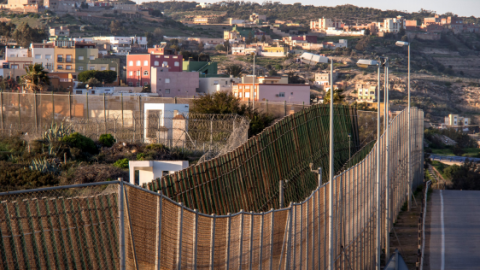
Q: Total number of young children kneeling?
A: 0